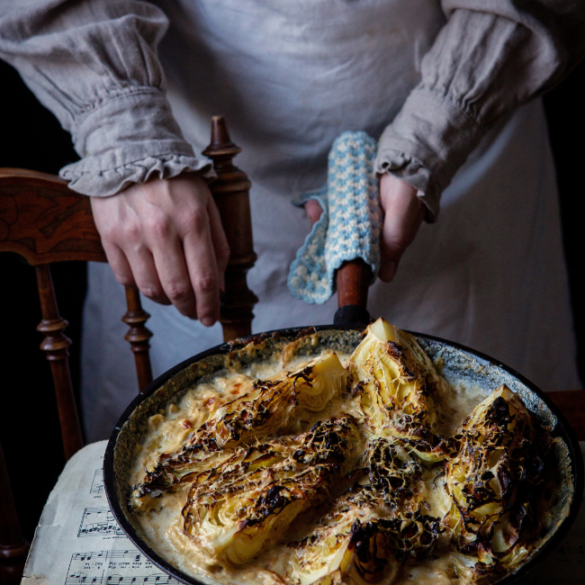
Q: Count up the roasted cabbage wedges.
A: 5